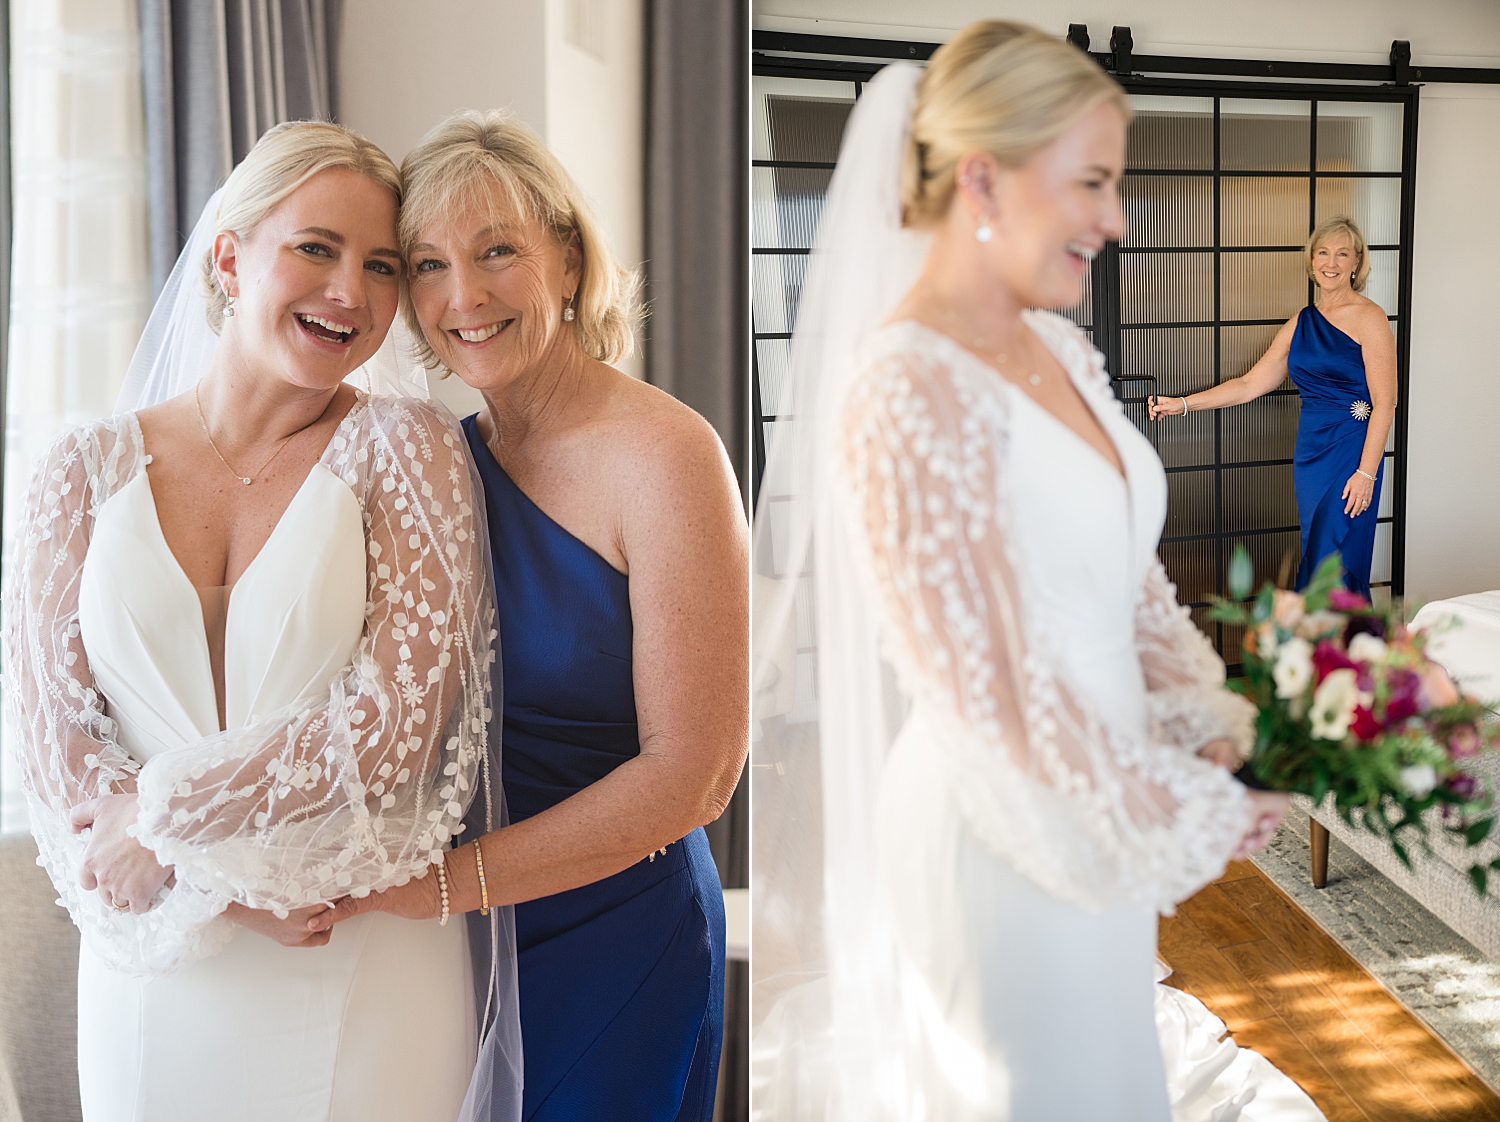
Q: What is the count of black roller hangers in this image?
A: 3